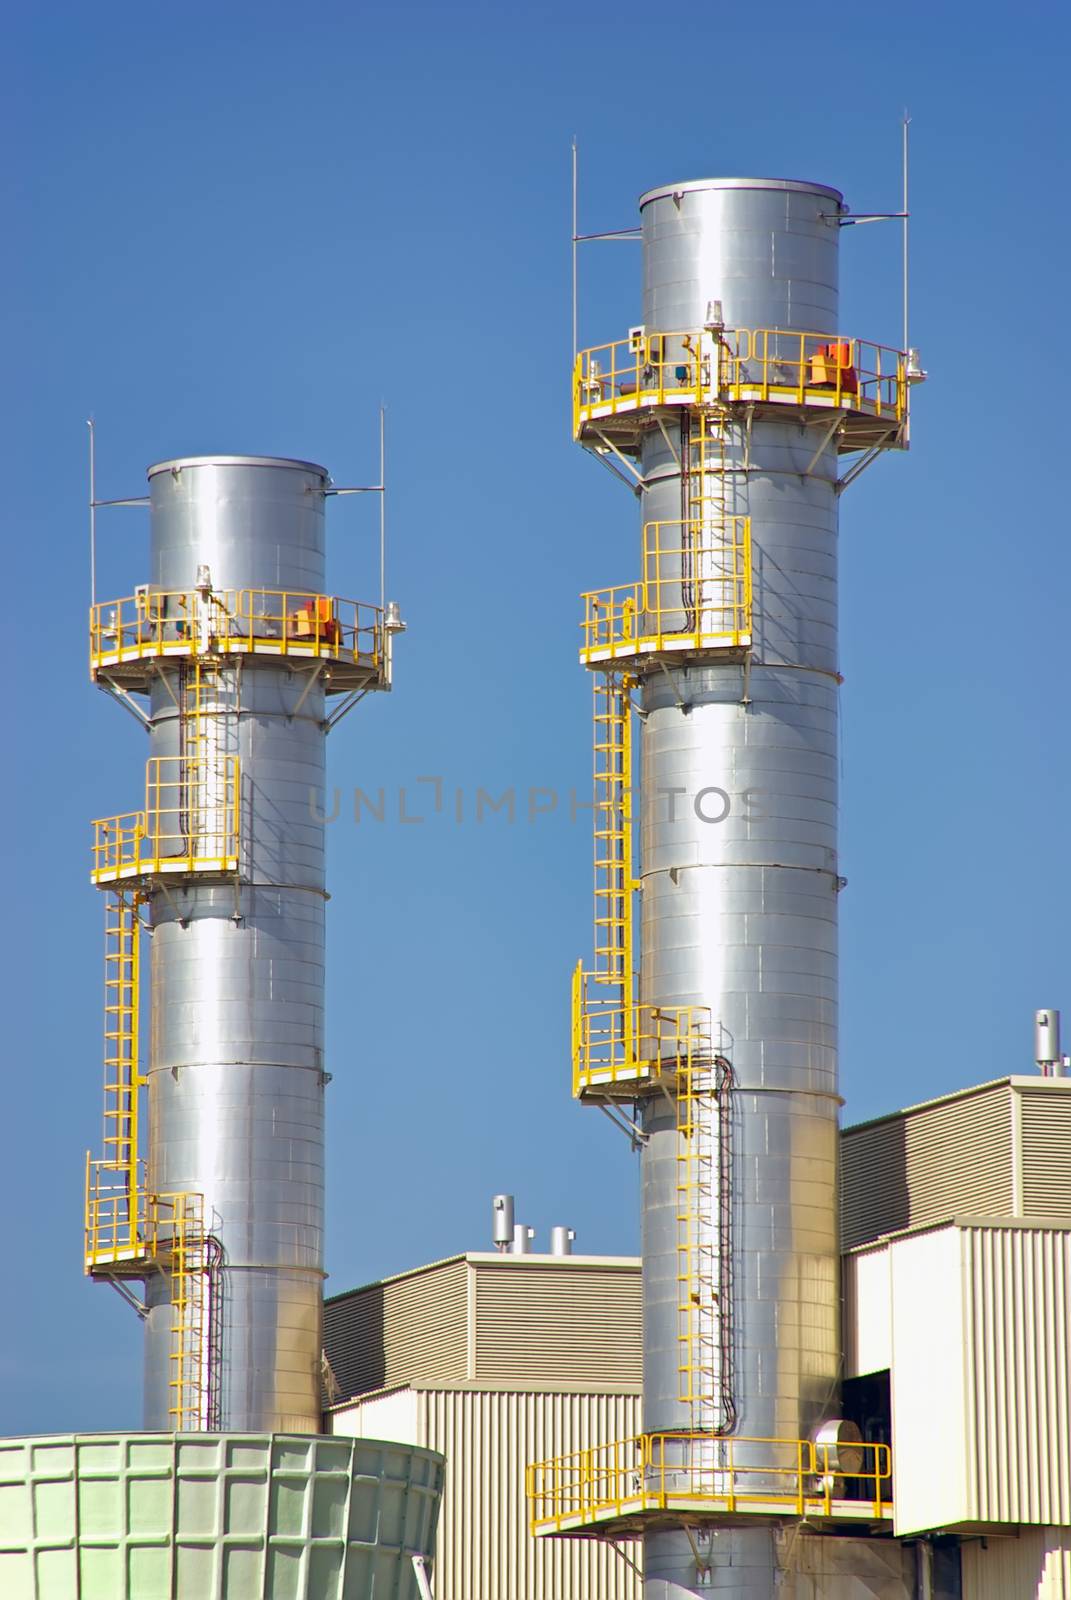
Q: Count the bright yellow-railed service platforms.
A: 7